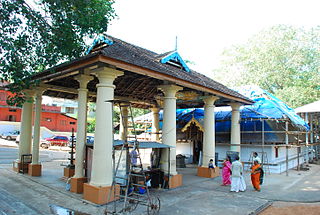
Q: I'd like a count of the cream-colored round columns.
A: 9